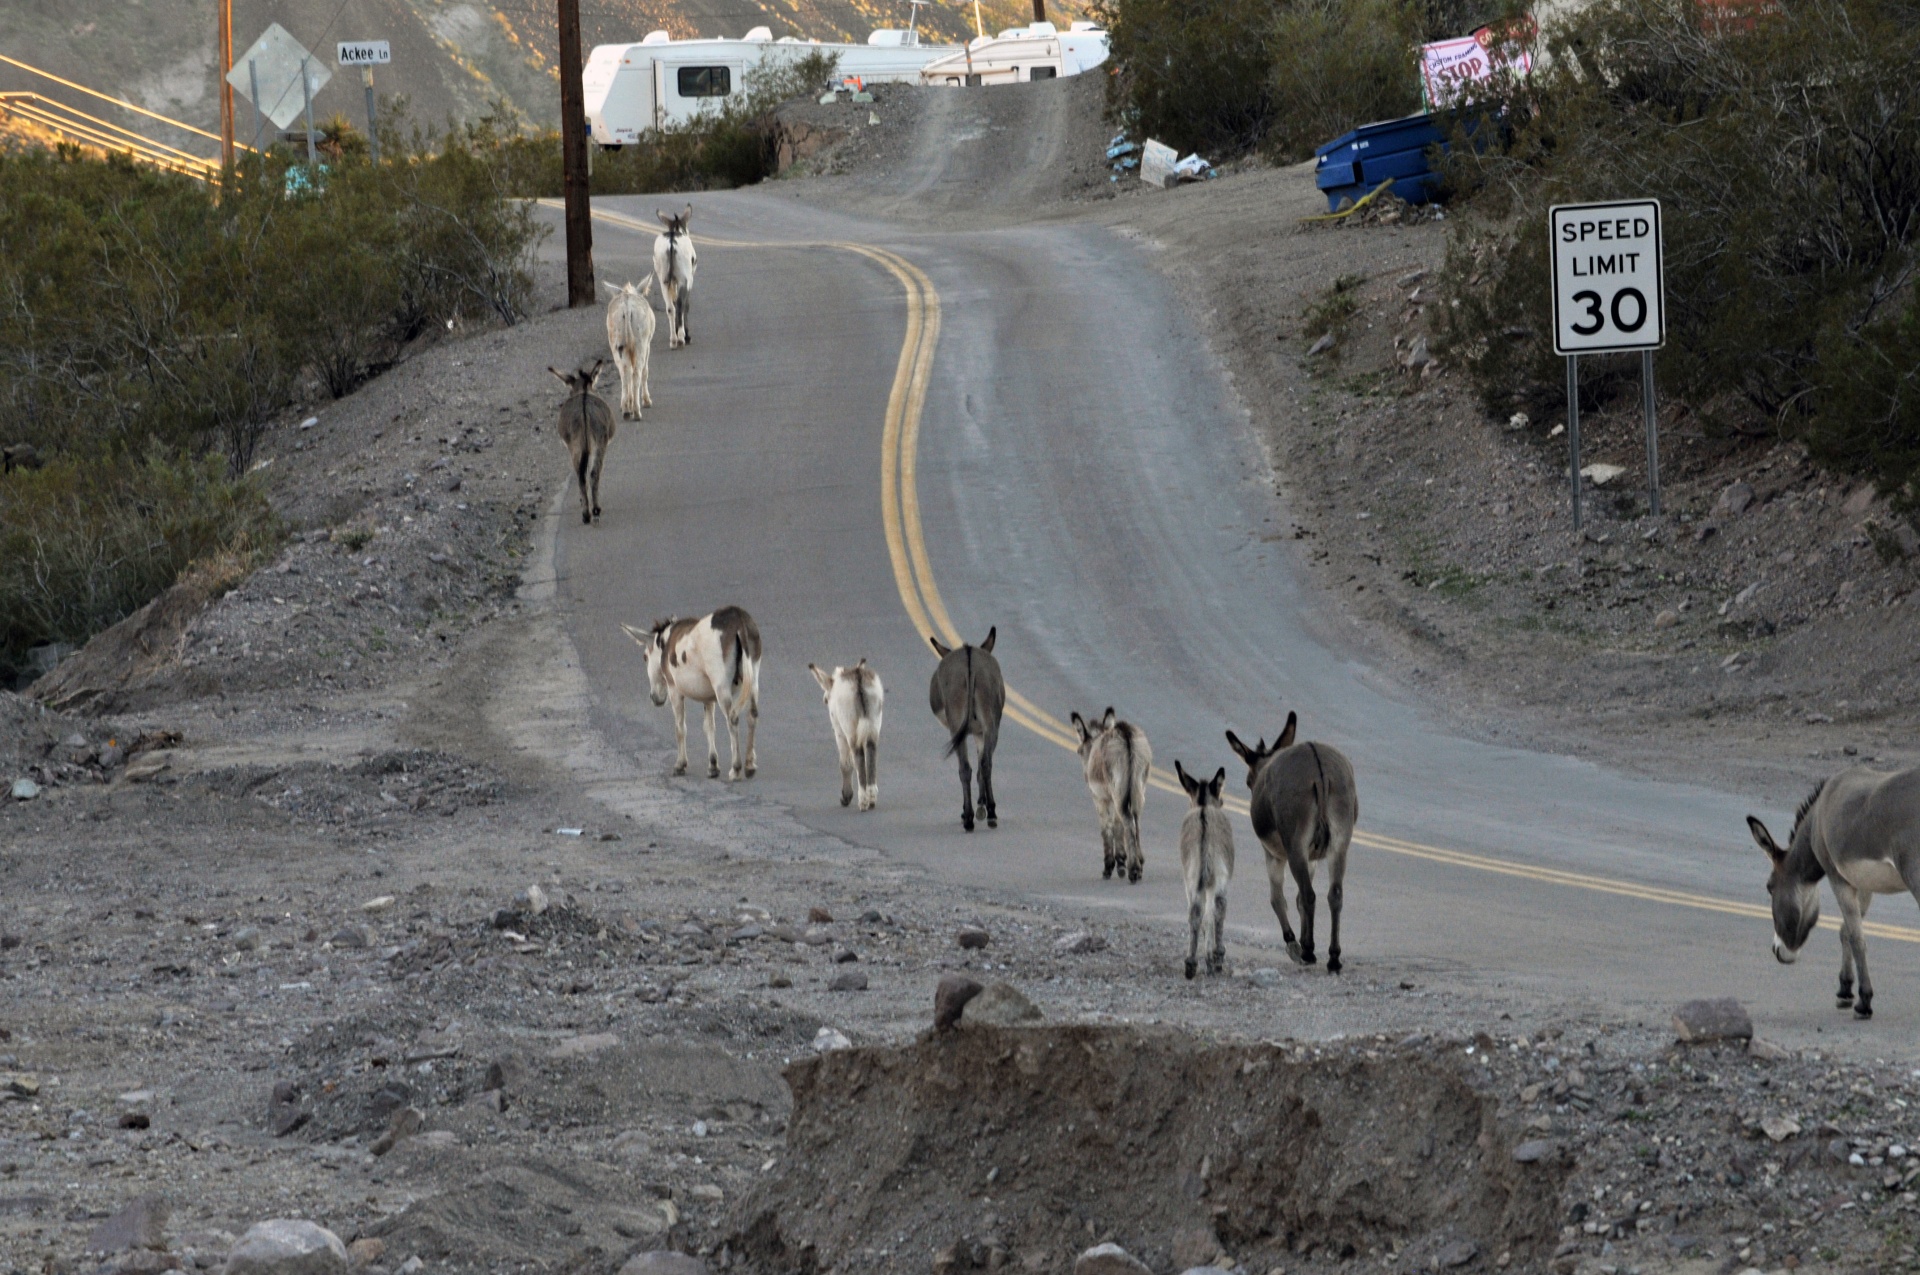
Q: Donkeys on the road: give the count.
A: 10